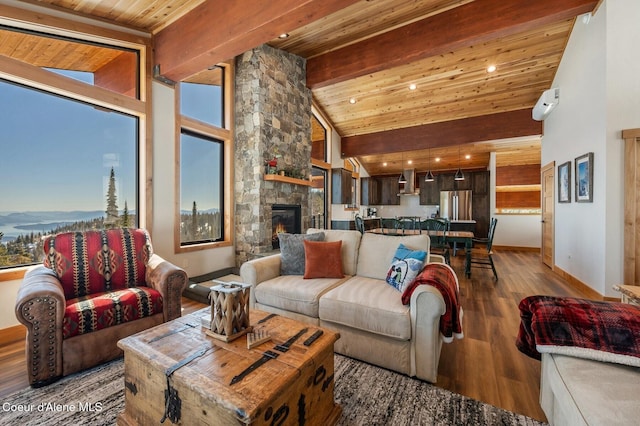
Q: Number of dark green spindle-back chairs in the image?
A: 6